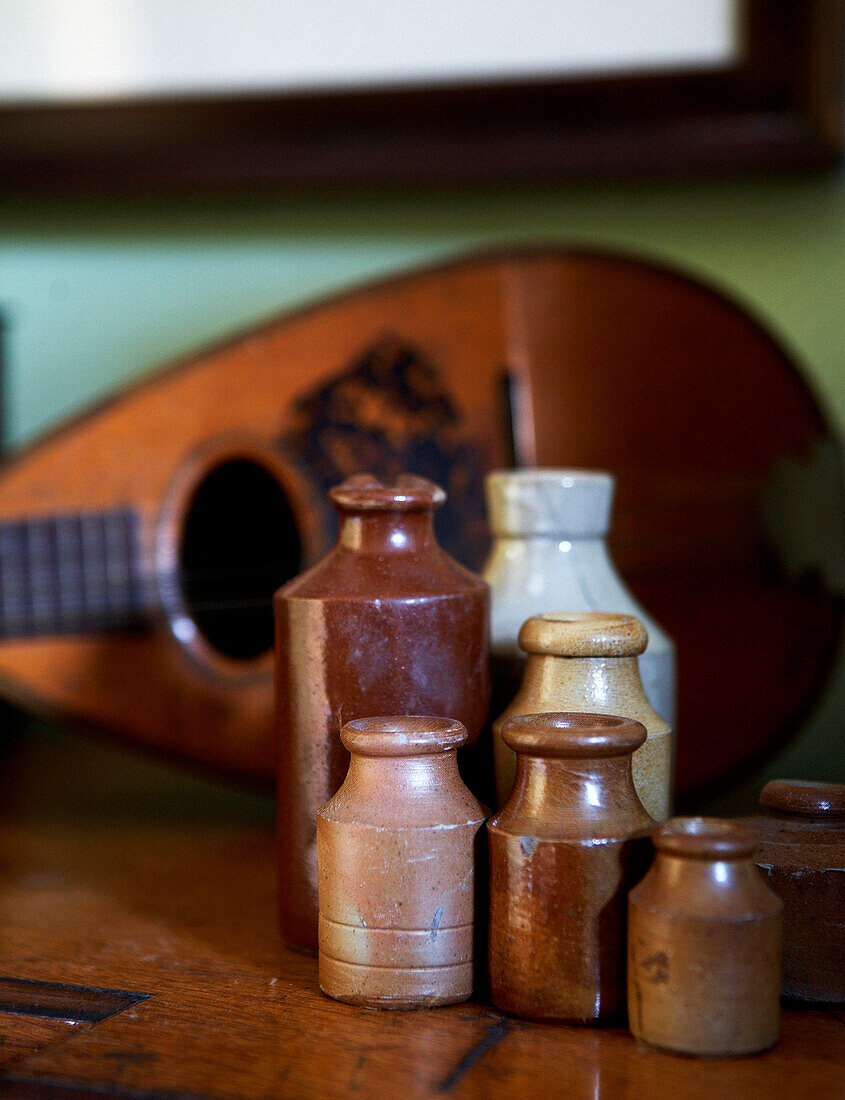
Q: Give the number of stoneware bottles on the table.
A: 7